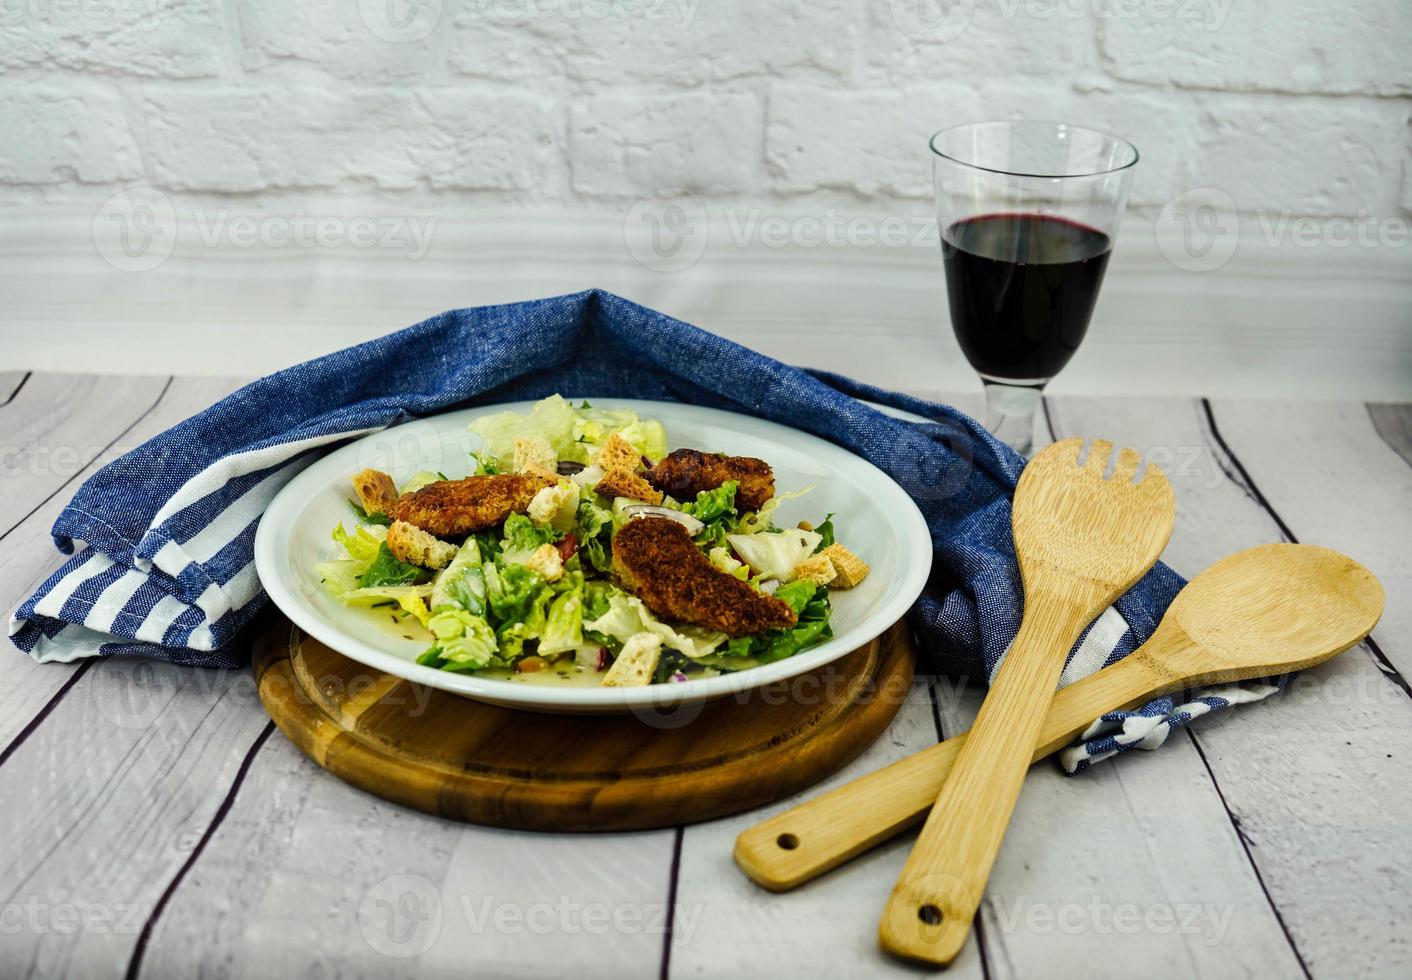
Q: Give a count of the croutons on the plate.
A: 10